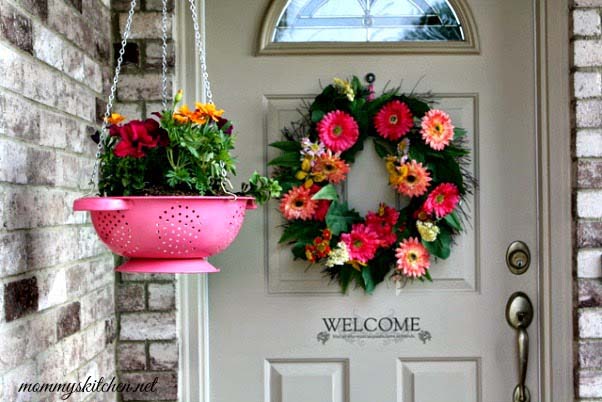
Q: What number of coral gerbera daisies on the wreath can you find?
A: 5